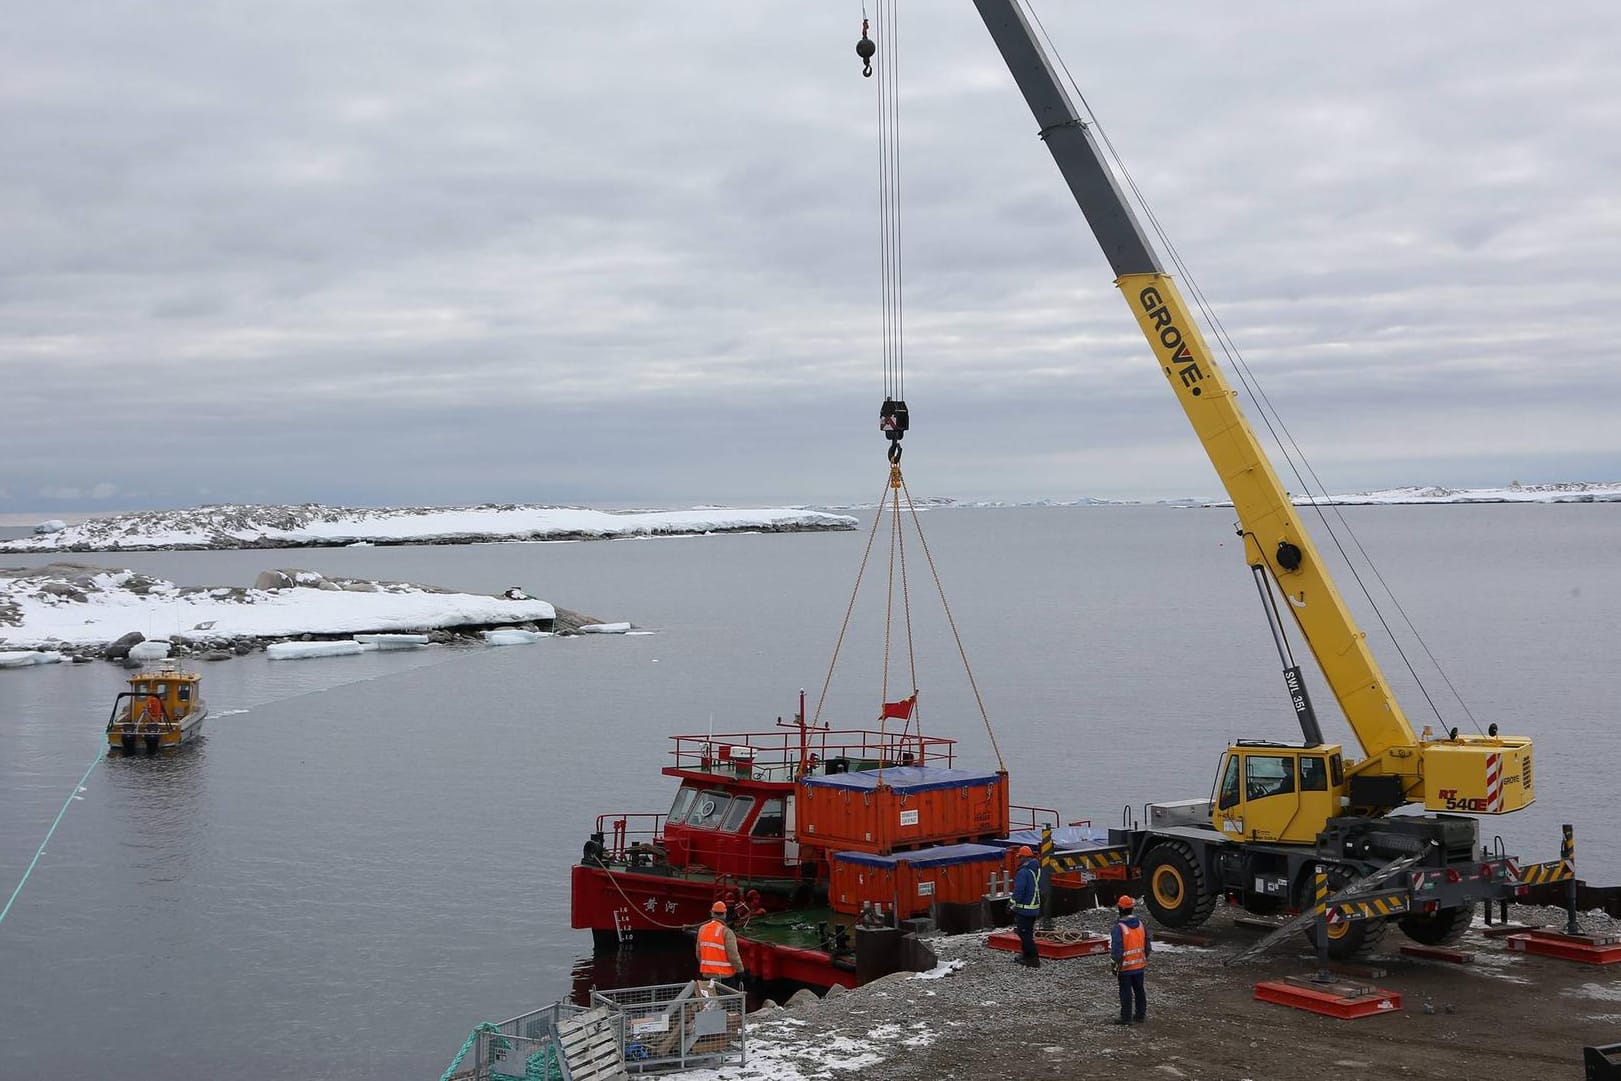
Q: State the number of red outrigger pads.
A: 3